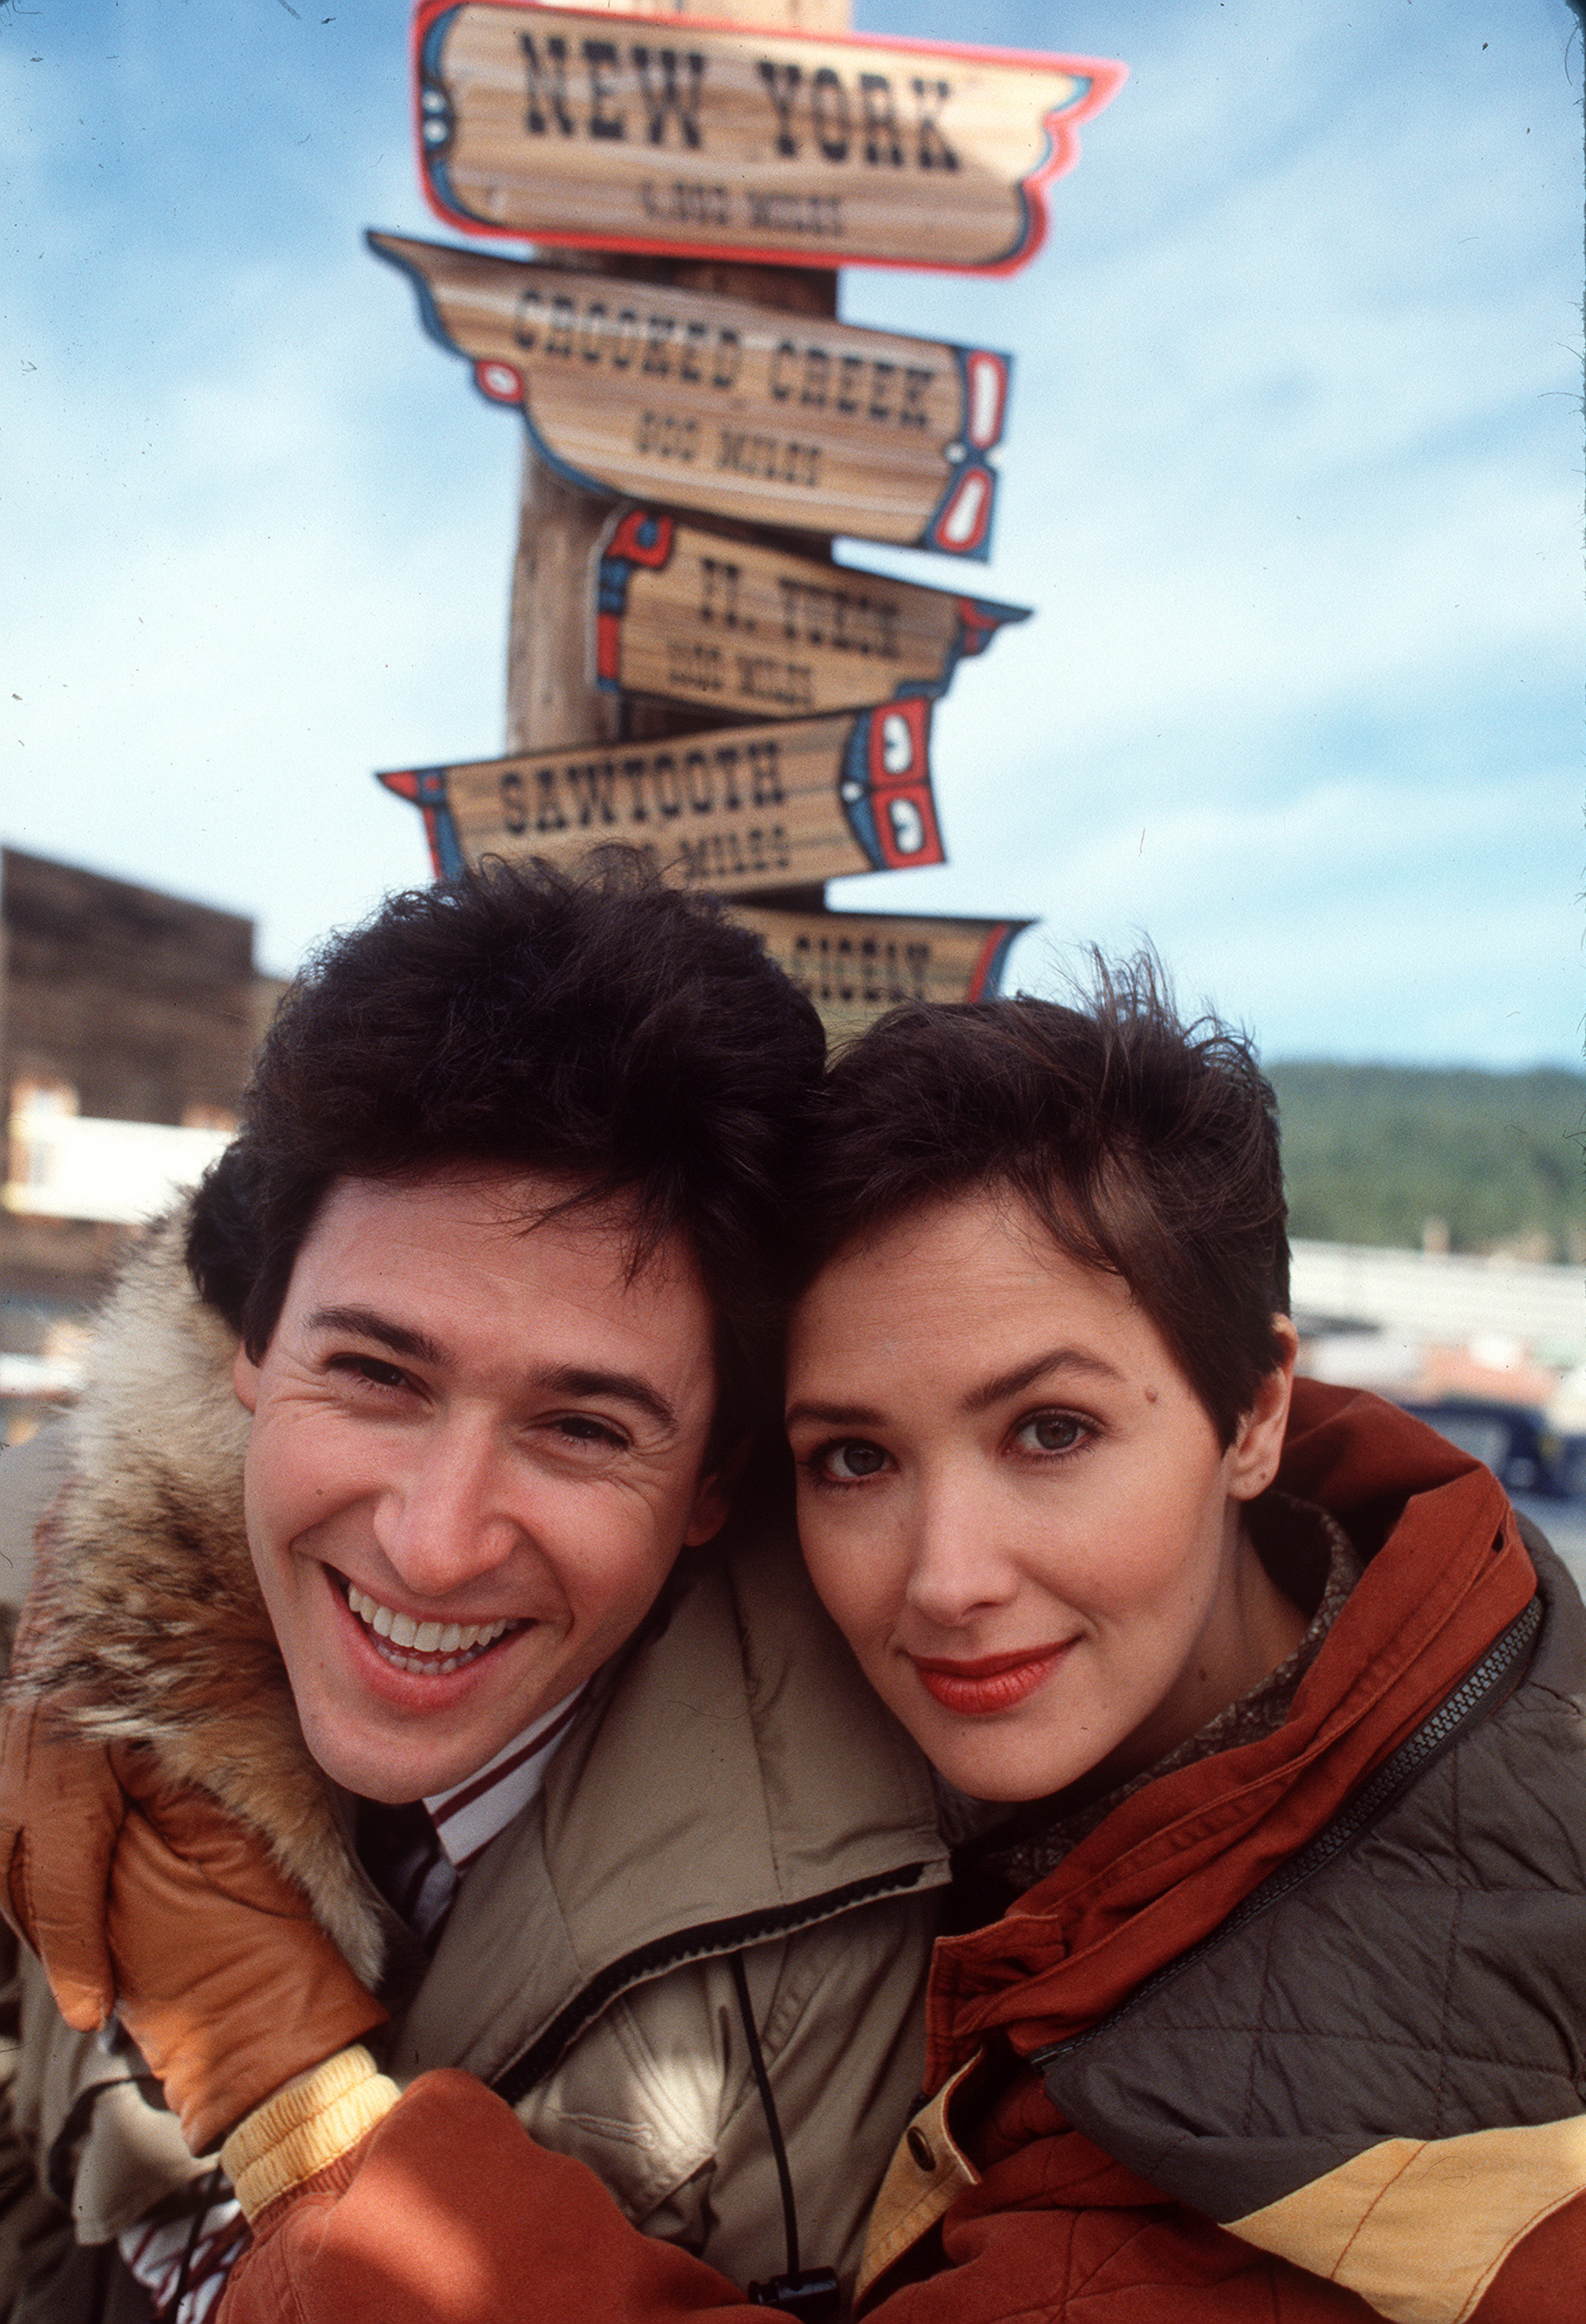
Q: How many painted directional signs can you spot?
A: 5